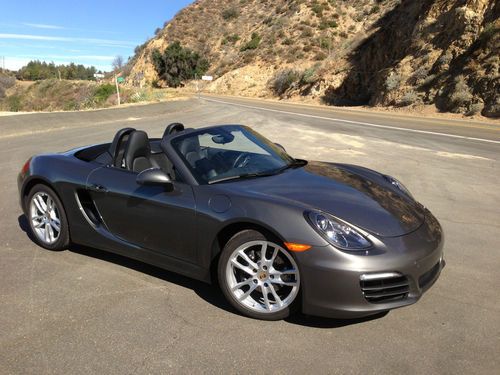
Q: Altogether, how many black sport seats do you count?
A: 2